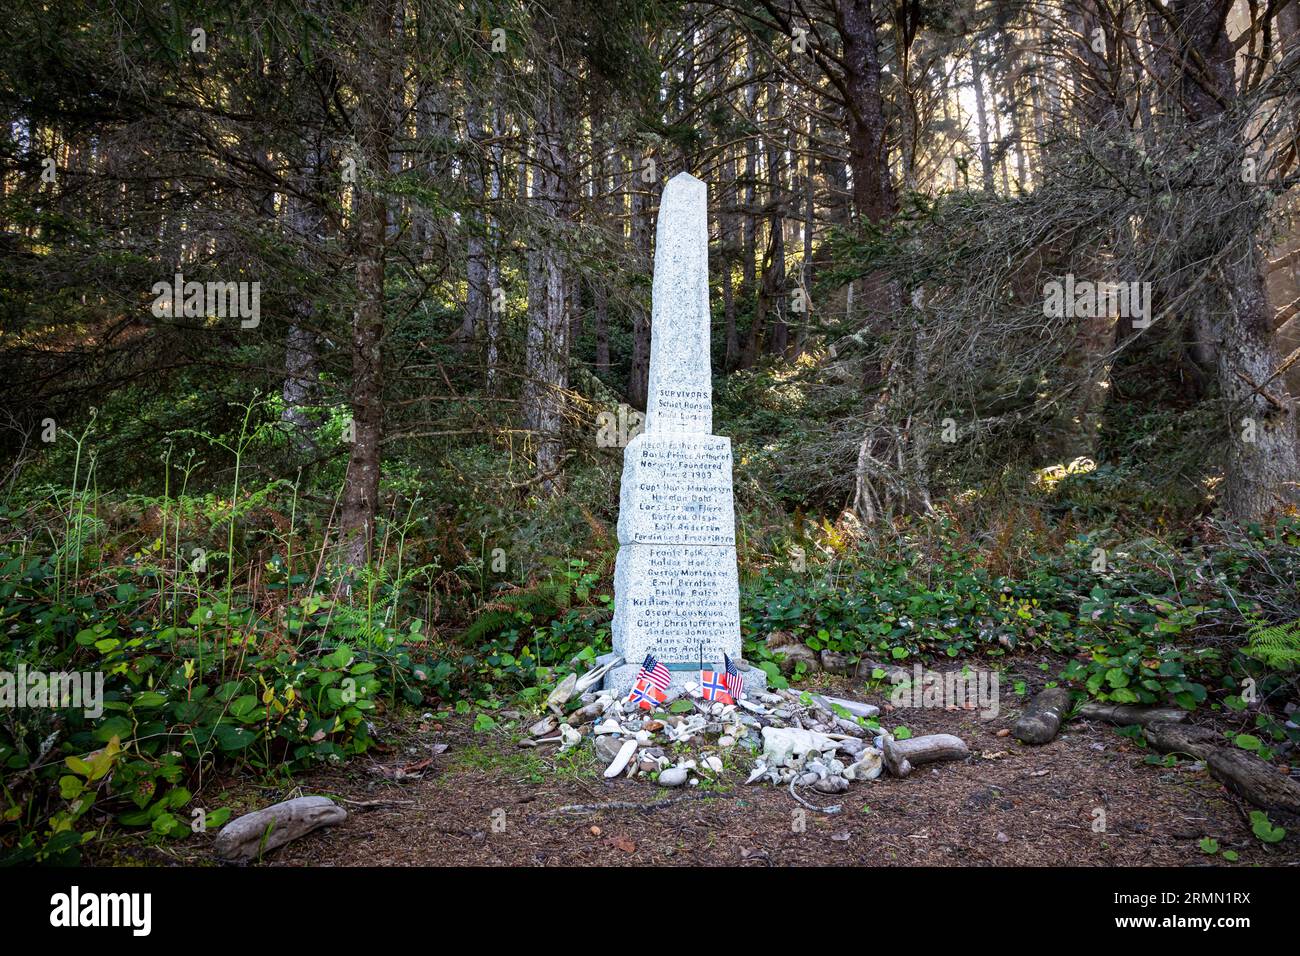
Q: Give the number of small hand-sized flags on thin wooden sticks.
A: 4